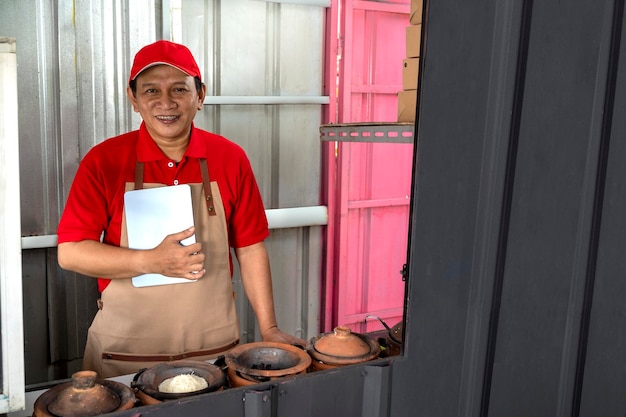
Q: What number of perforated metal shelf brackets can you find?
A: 1